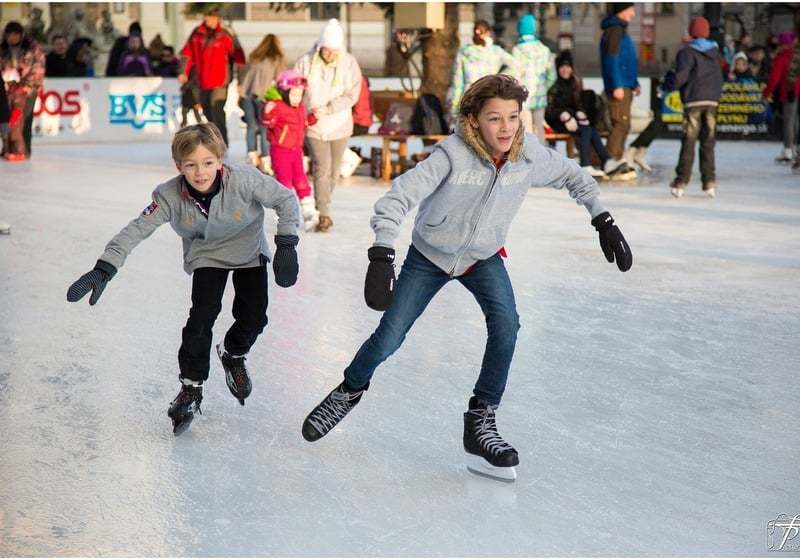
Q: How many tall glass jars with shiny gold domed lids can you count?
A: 0